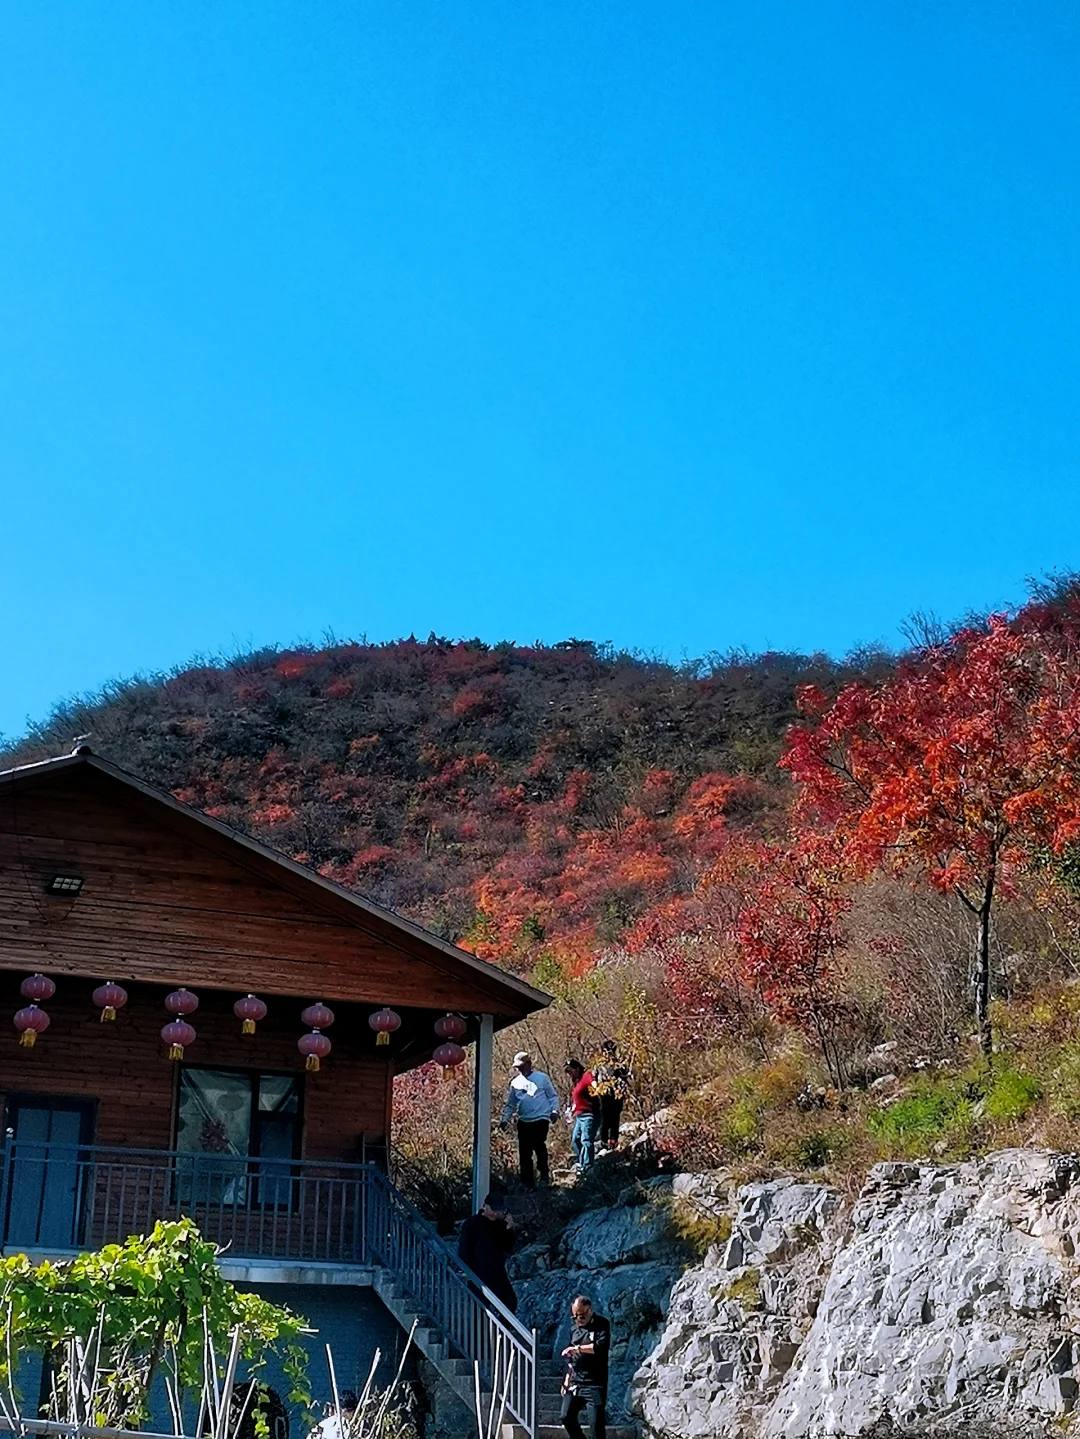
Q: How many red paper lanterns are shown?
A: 11